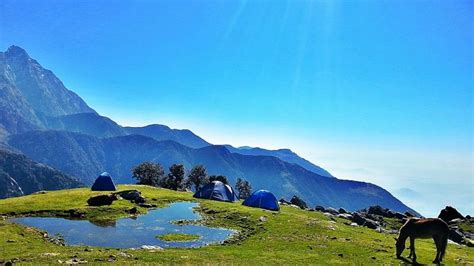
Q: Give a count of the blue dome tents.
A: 3